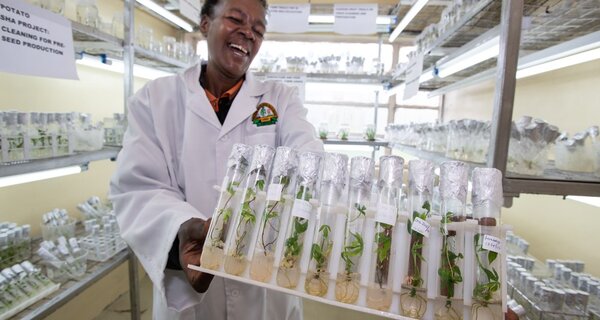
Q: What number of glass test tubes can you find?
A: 10